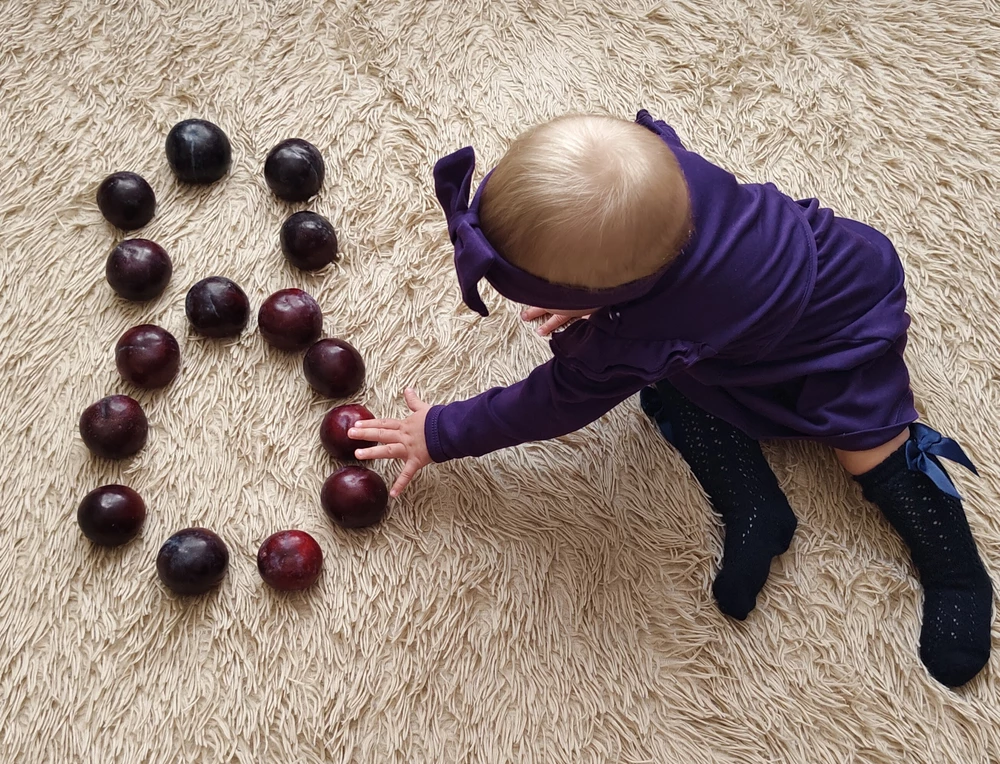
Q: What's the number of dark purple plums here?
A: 15